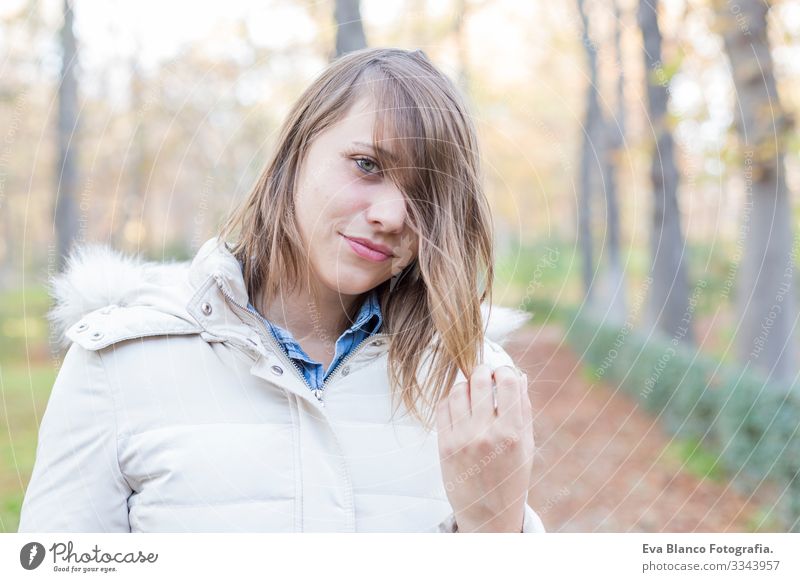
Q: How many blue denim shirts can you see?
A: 1